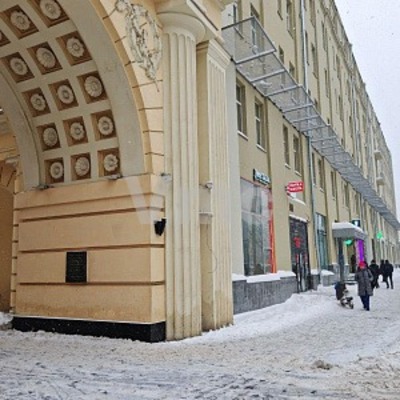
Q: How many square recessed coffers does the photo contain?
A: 15